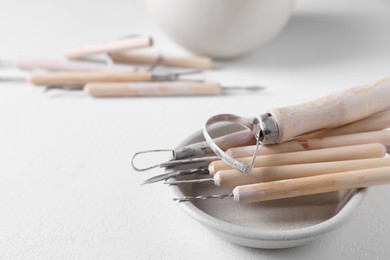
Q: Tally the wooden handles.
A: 11